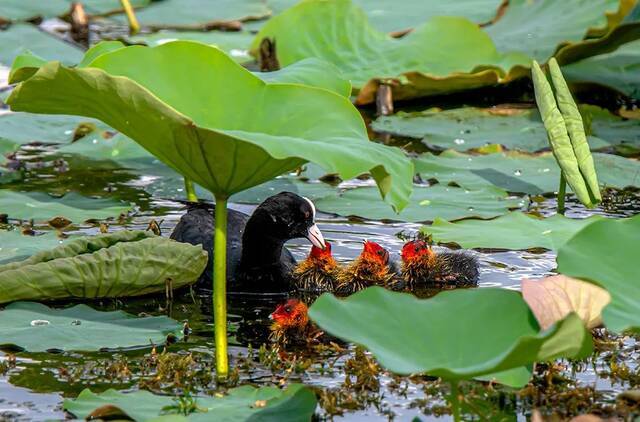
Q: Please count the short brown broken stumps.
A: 3